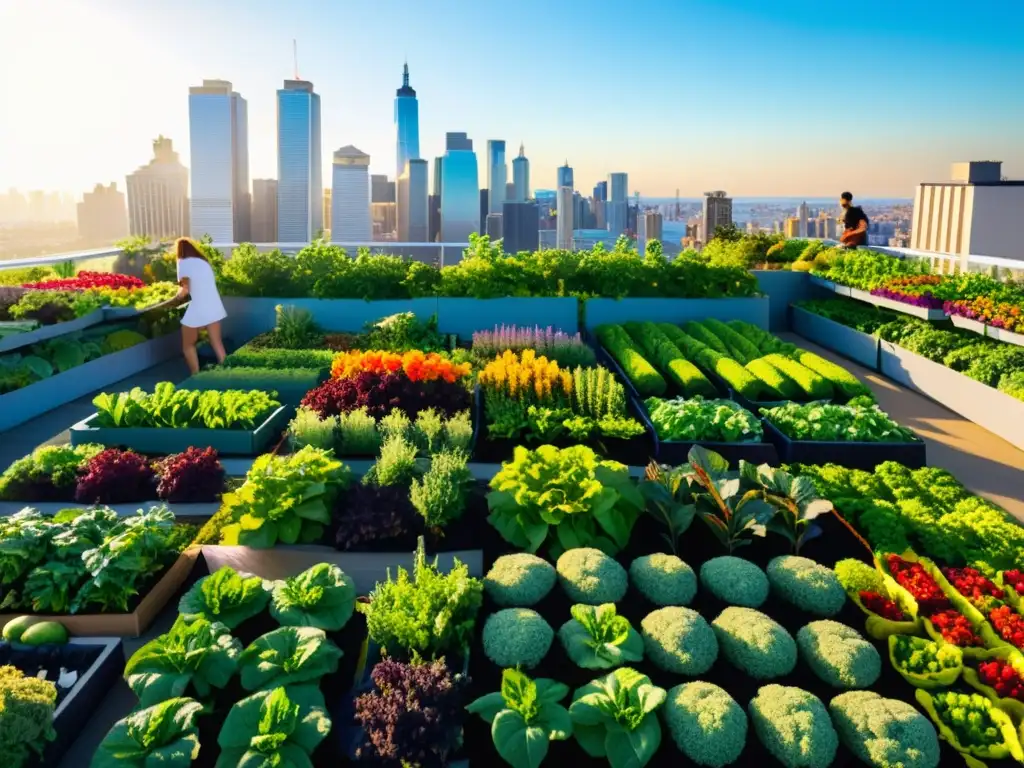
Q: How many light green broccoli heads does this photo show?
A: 12